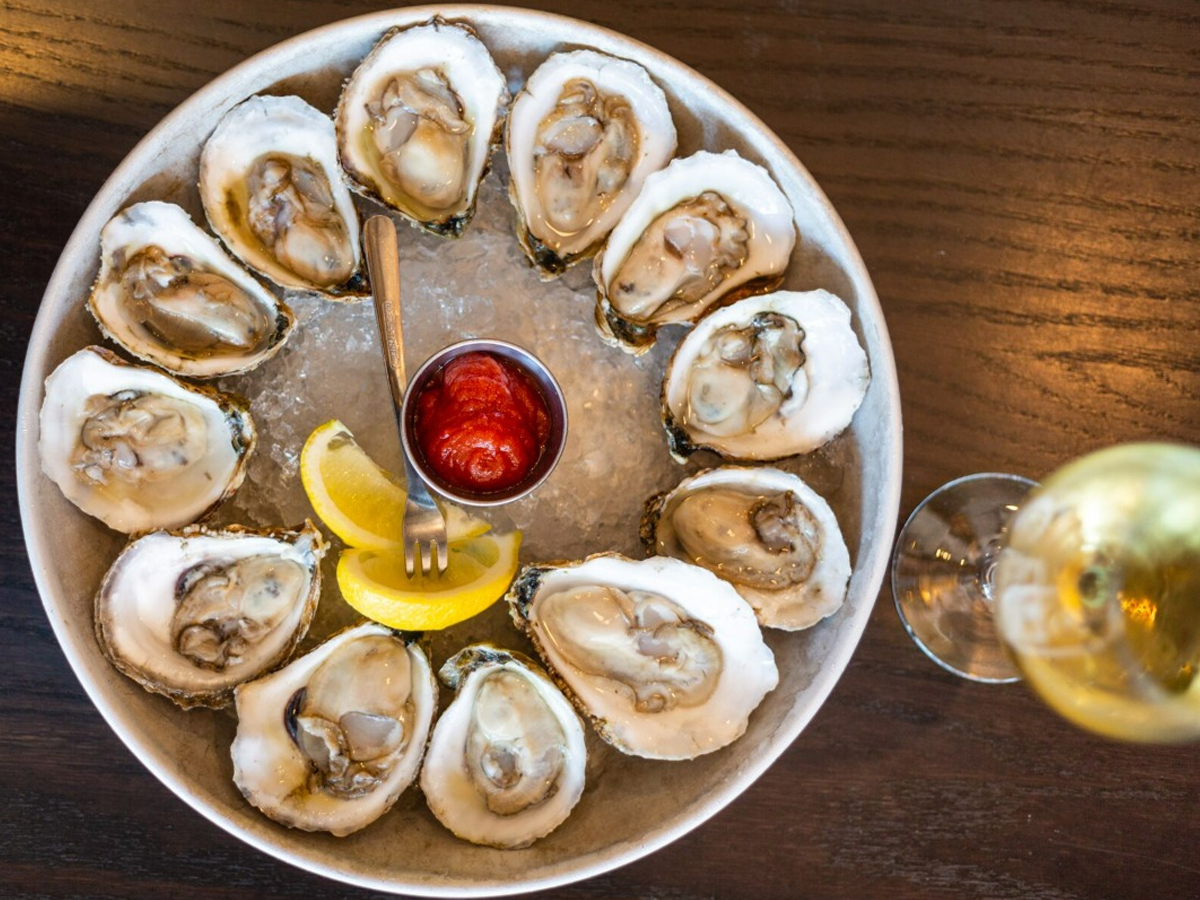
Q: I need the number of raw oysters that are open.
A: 12